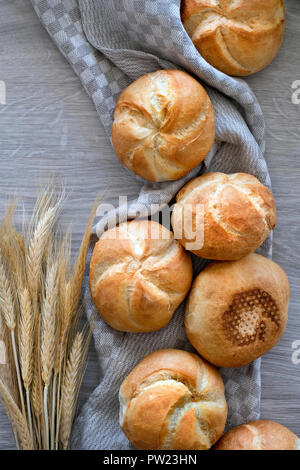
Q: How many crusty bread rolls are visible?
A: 7